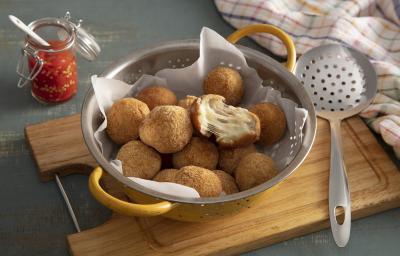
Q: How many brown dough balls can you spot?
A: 14